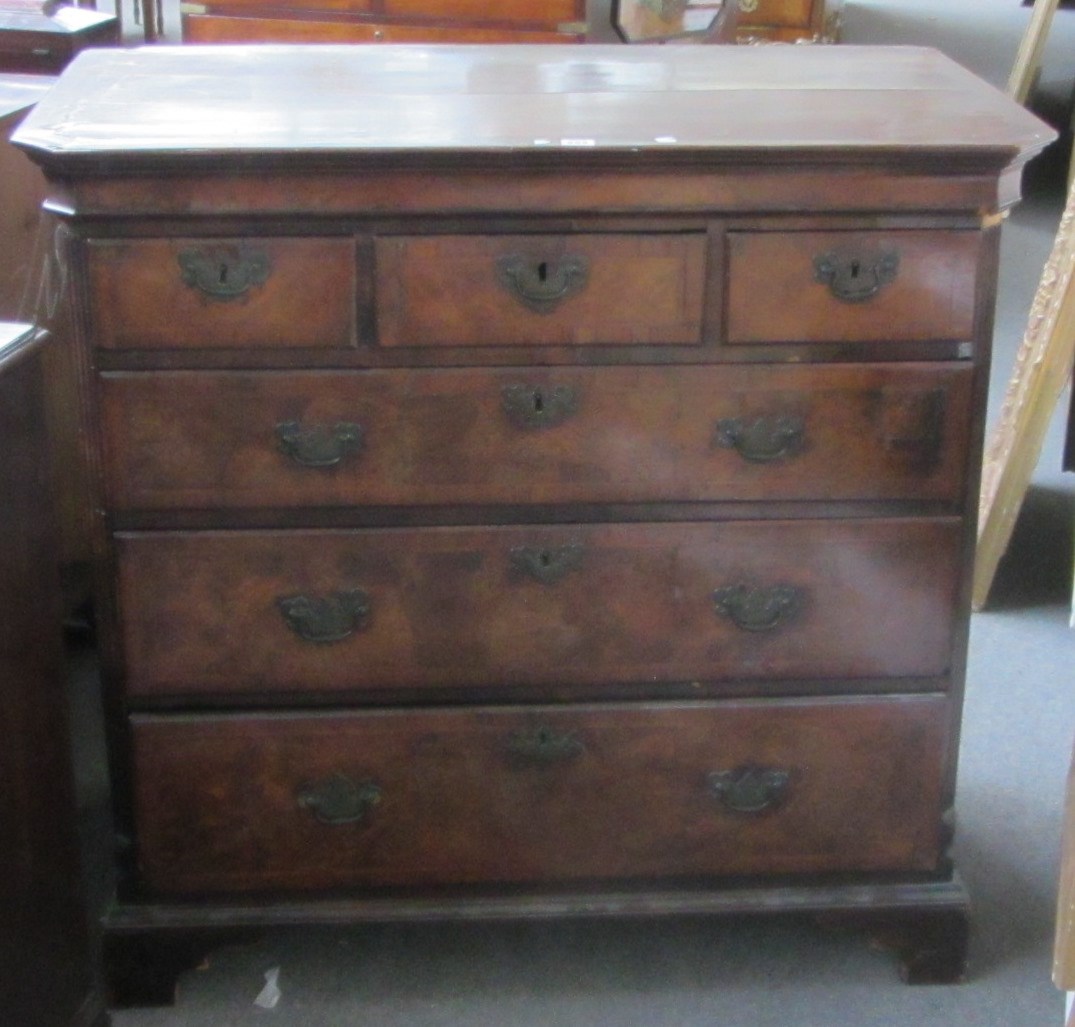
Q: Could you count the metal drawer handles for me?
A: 9